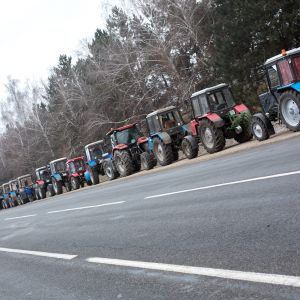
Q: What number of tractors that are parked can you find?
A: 12